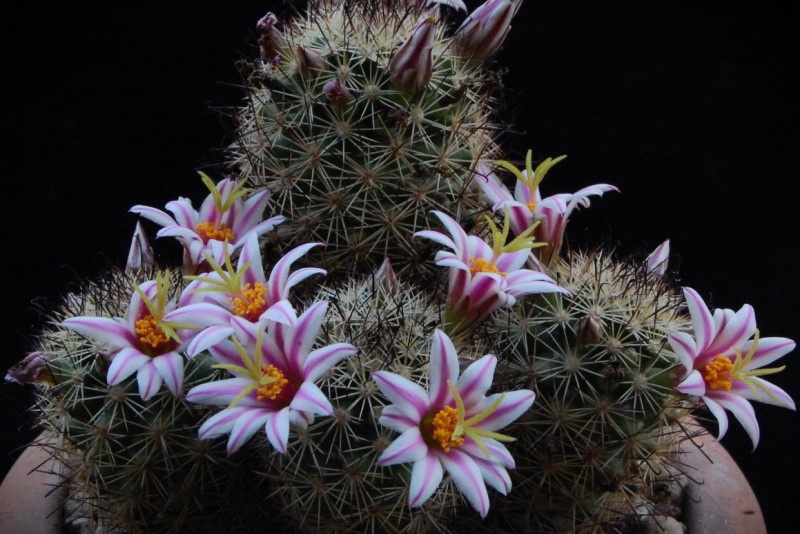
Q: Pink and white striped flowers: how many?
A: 8